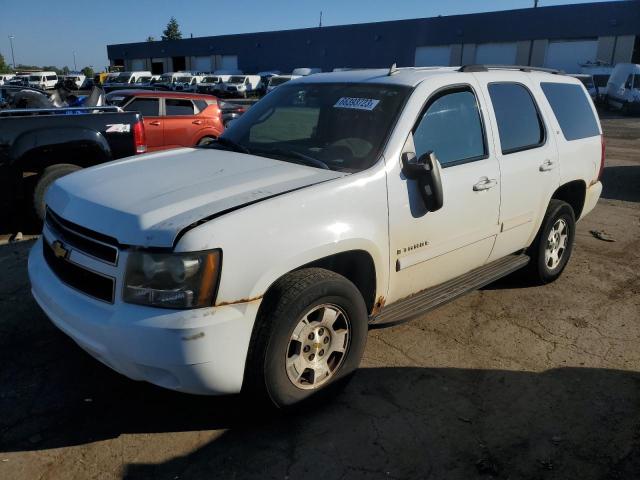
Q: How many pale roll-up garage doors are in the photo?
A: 6